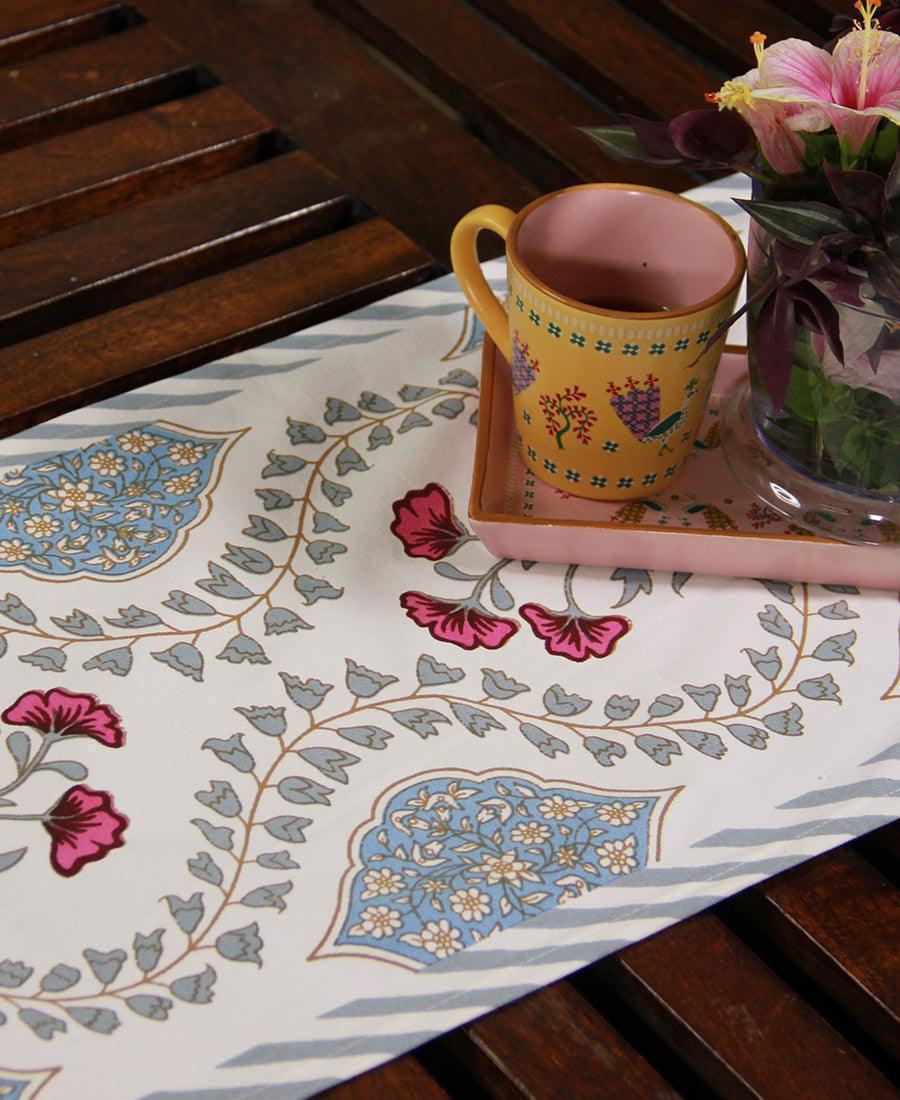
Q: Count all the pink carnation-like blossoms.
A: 5